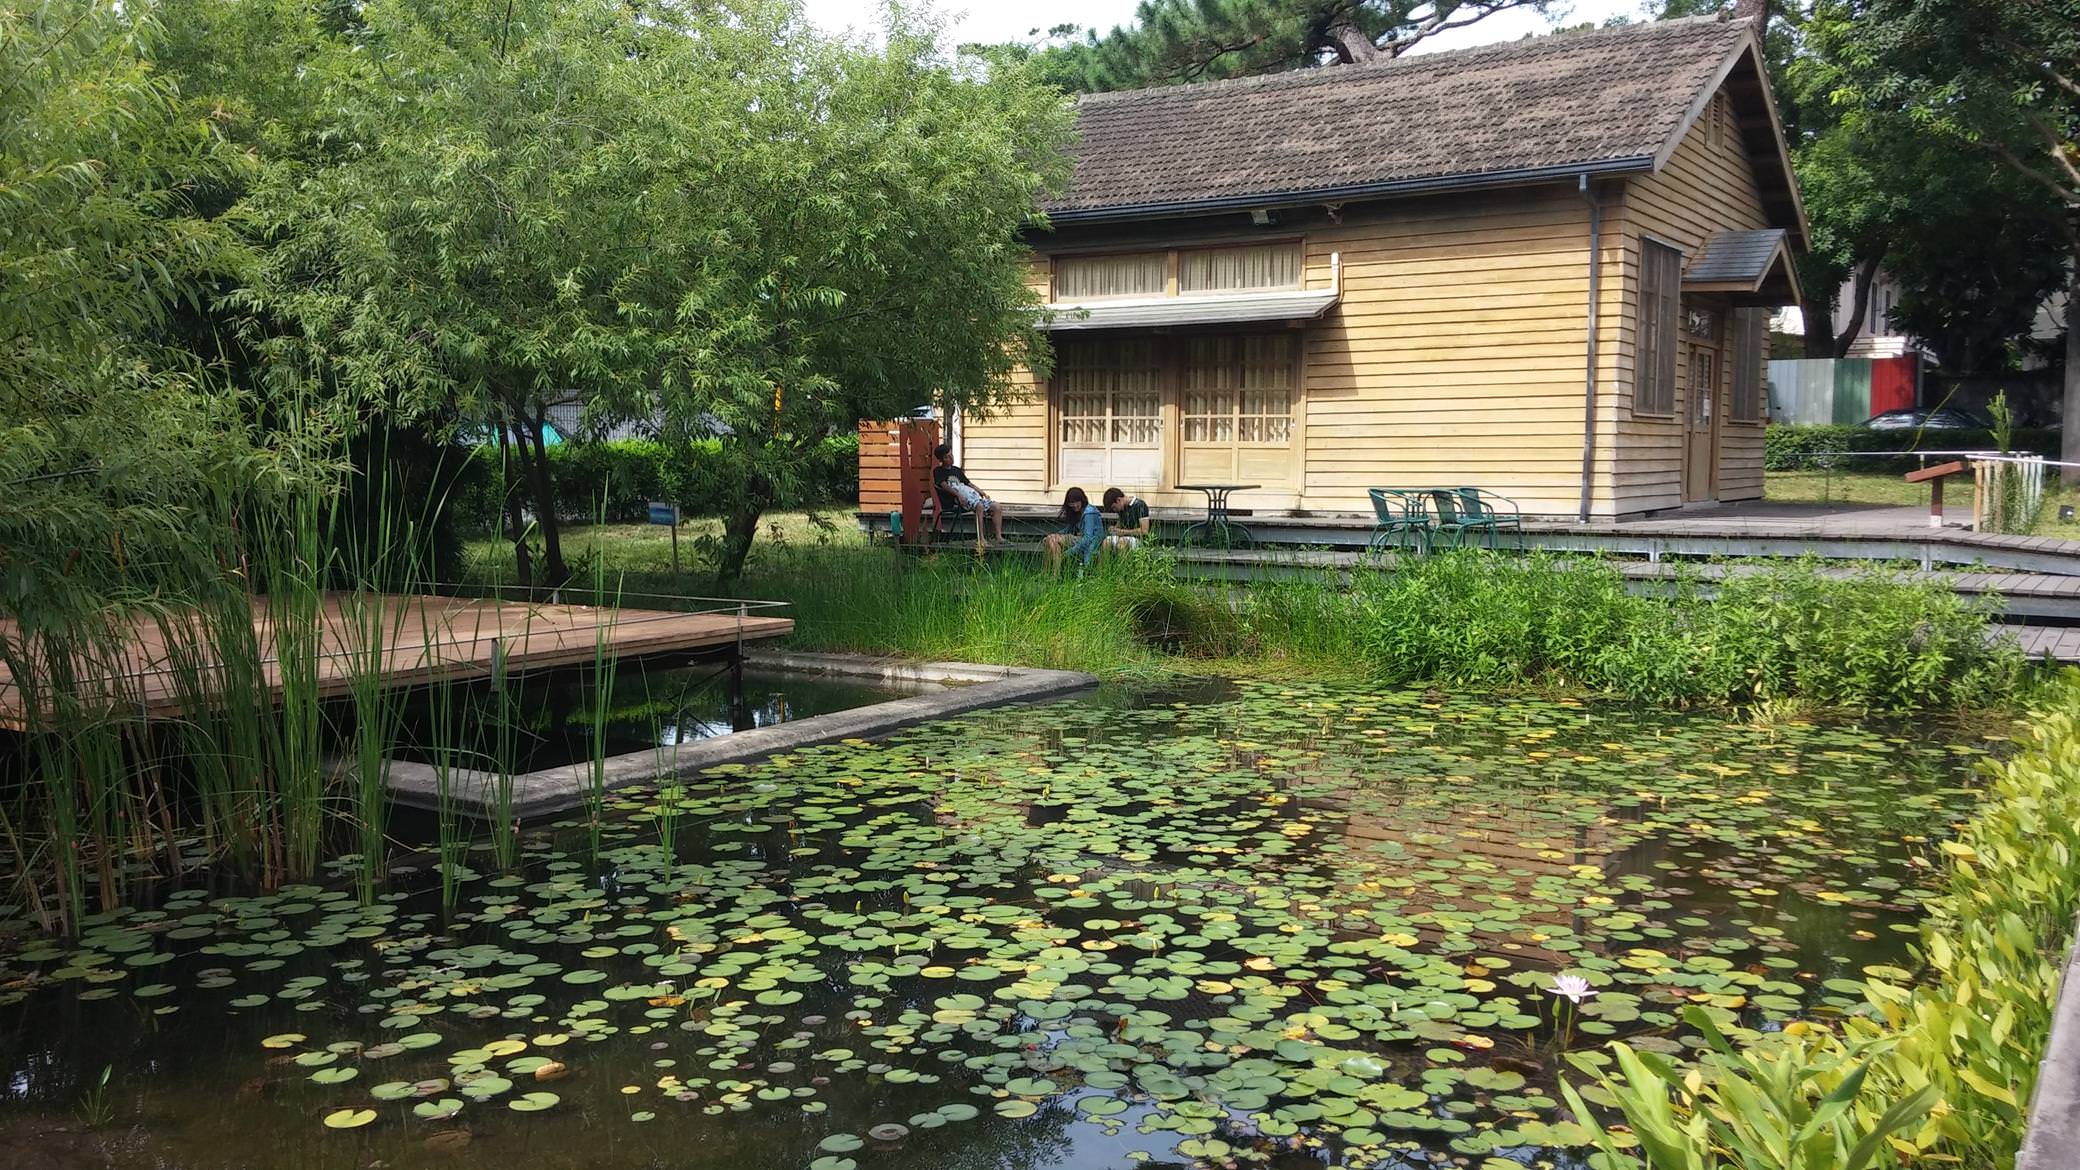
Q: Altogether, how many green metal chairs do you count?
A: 3